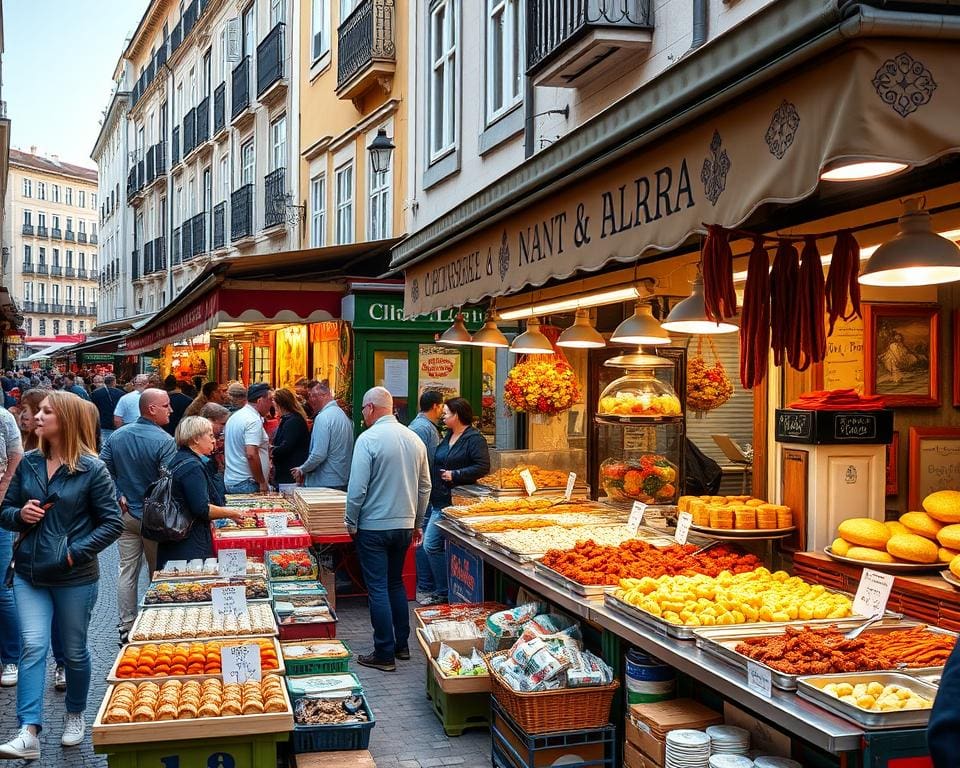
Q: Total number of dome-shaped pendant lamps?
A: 7